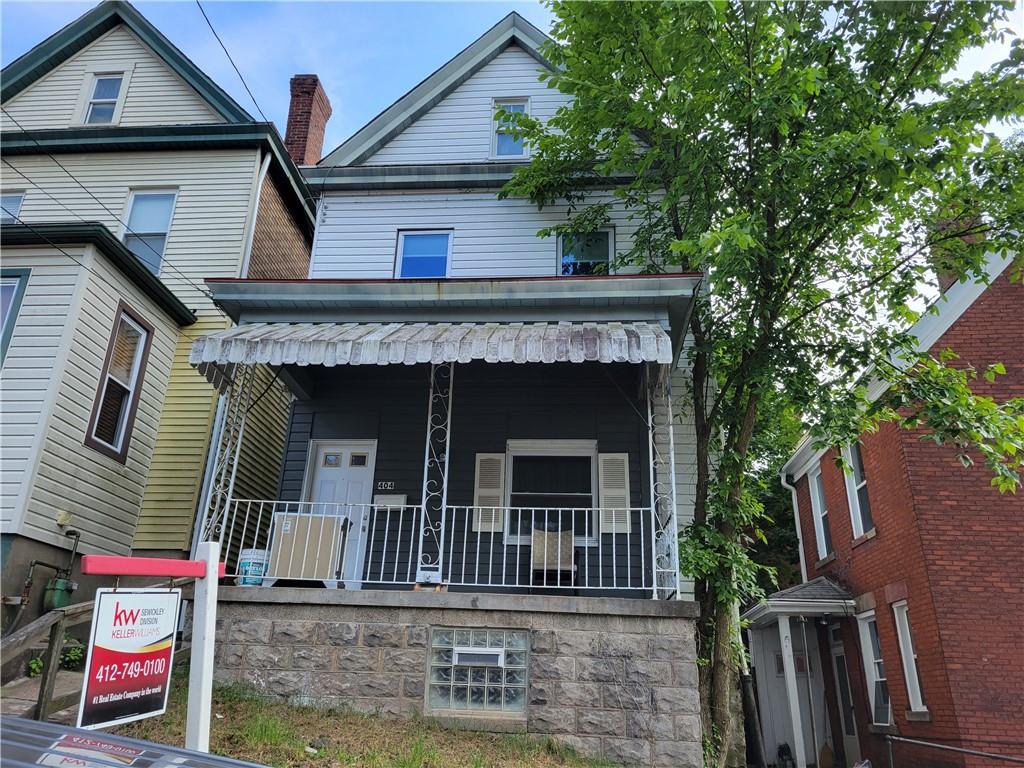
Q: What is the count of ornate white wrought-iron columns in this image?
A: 3